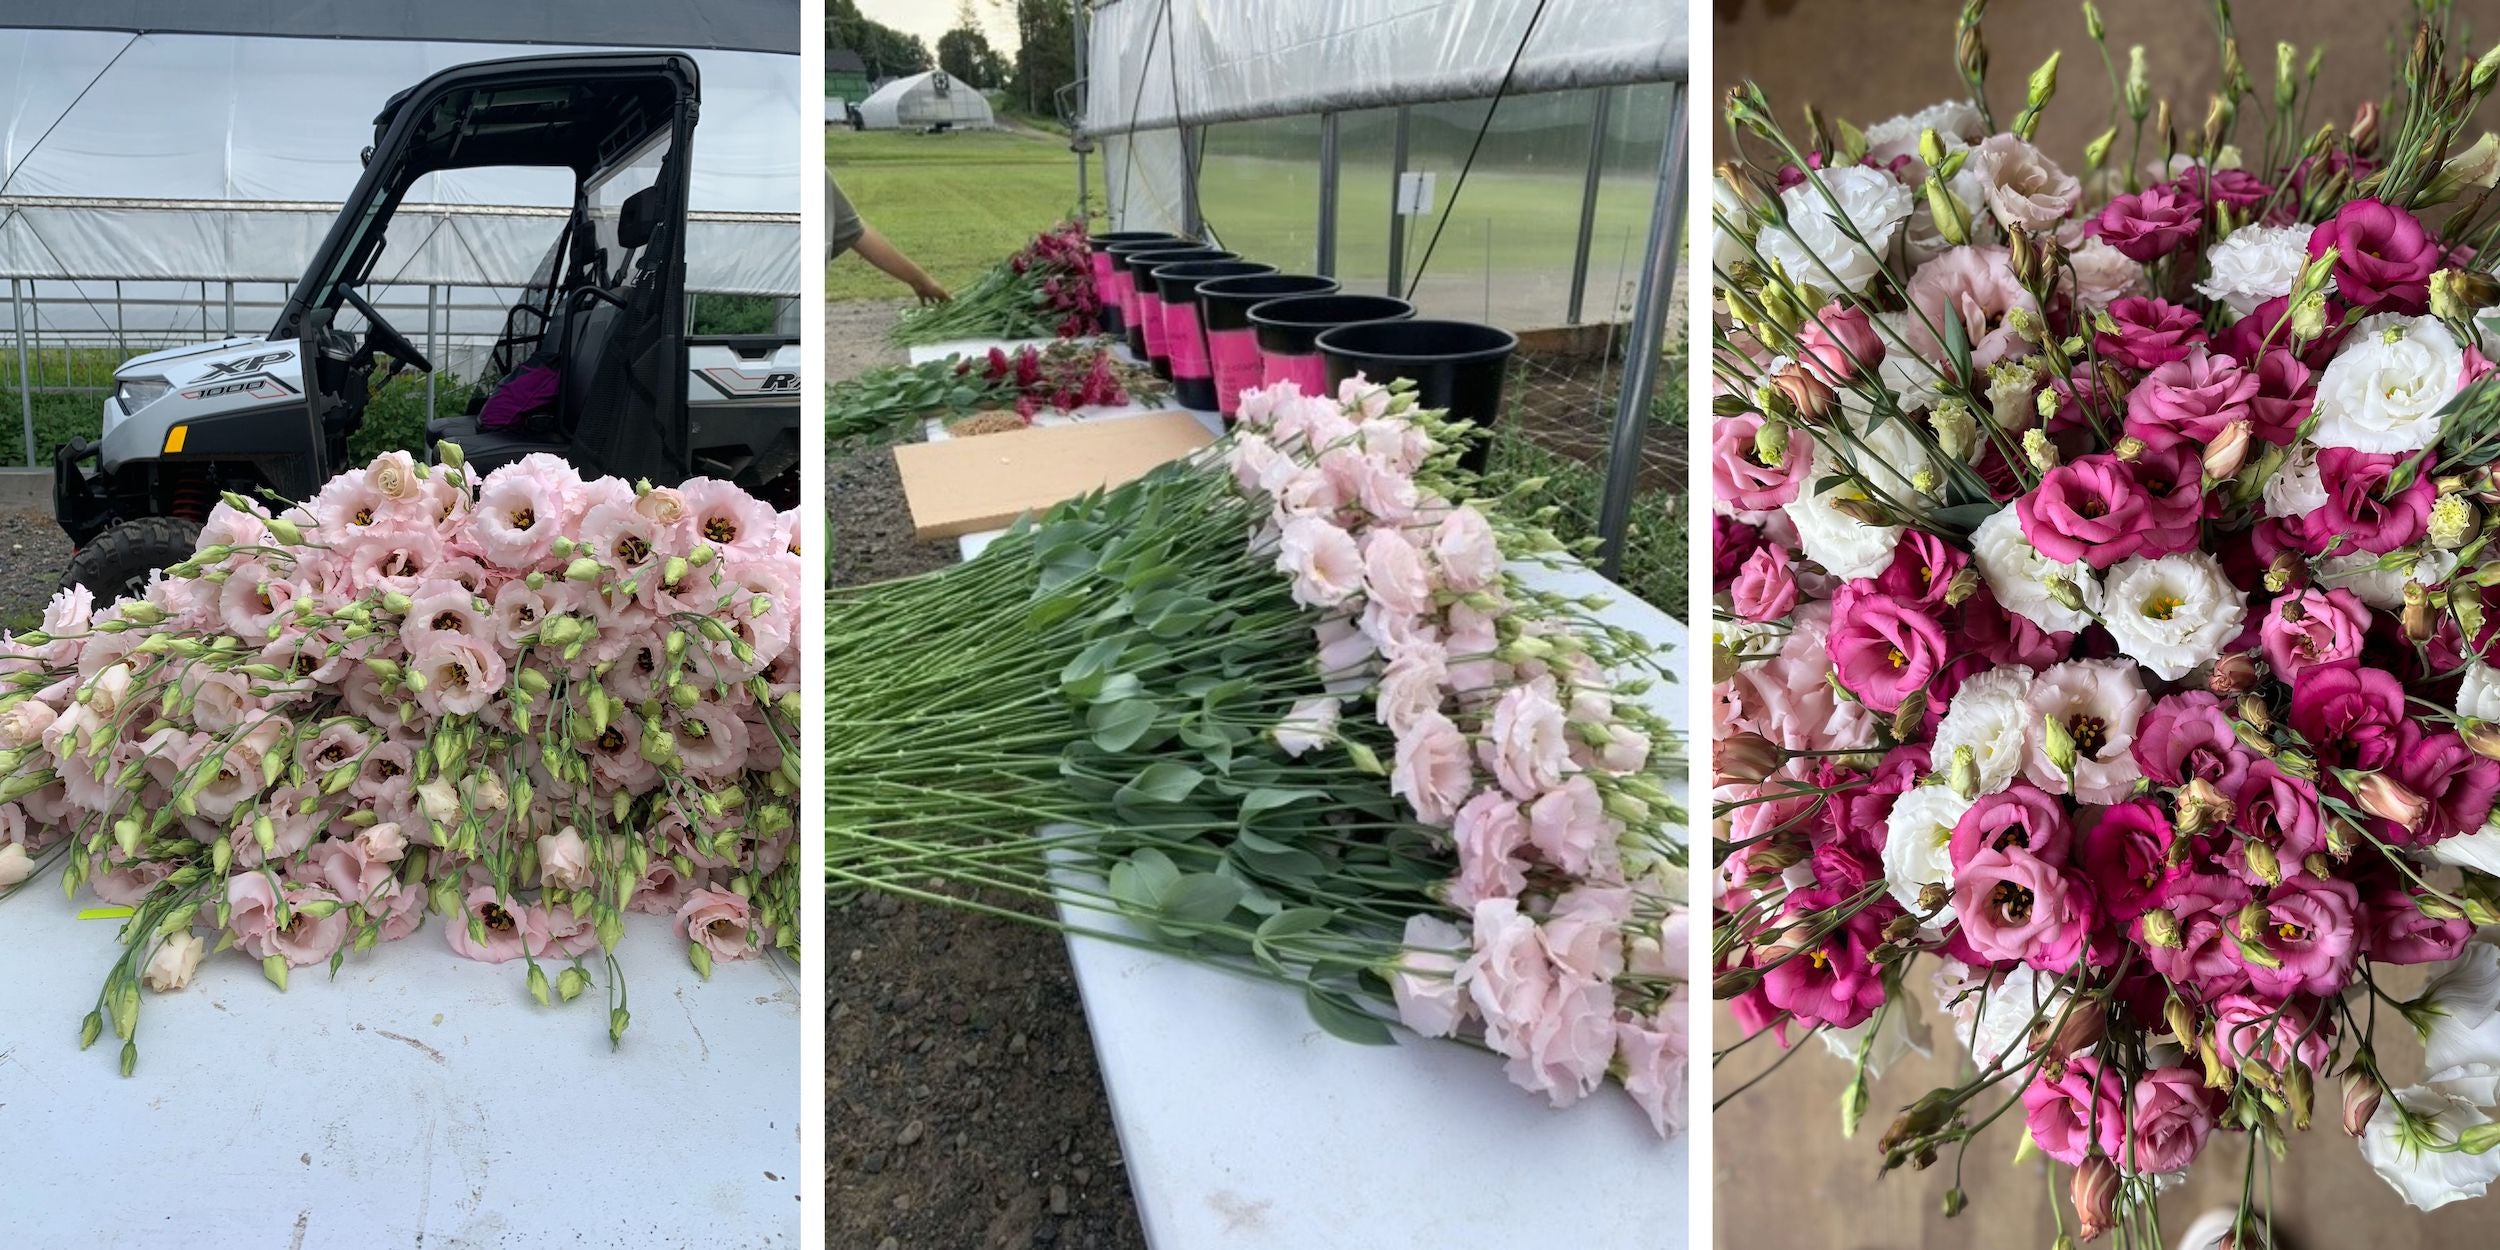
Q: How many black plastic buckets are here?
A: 7